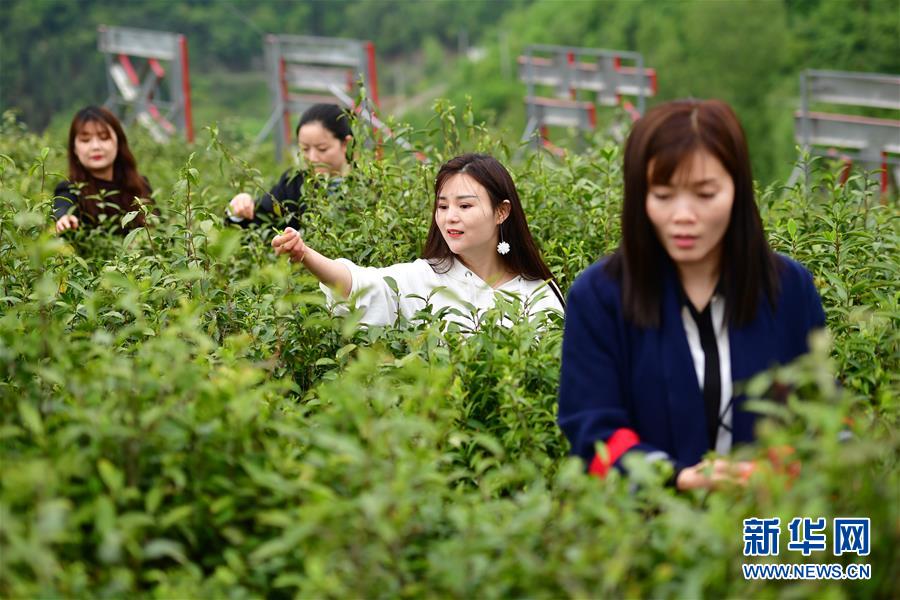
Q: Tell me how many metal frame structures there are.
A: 4